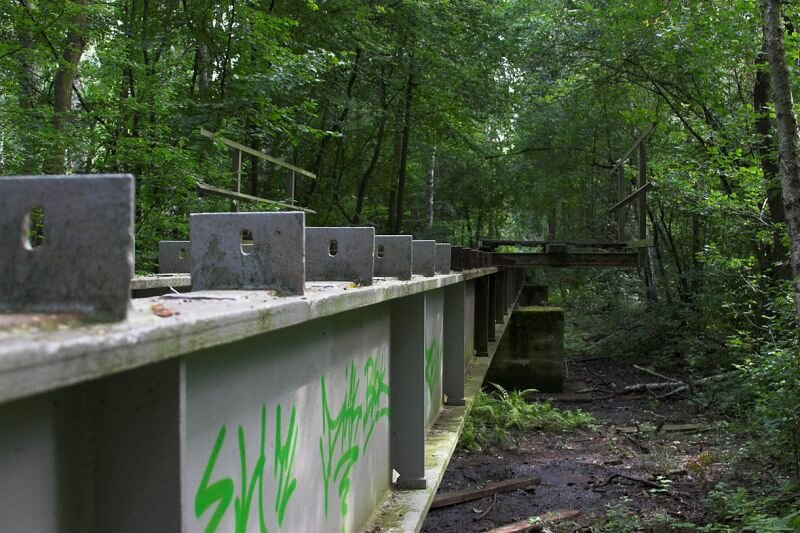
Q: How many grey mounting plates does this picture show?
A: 7